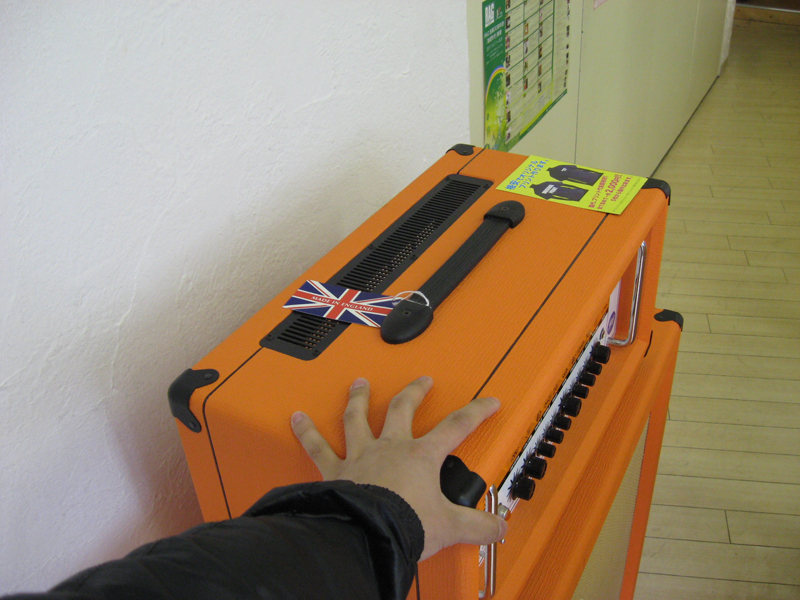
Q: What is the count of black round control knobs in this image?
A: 10